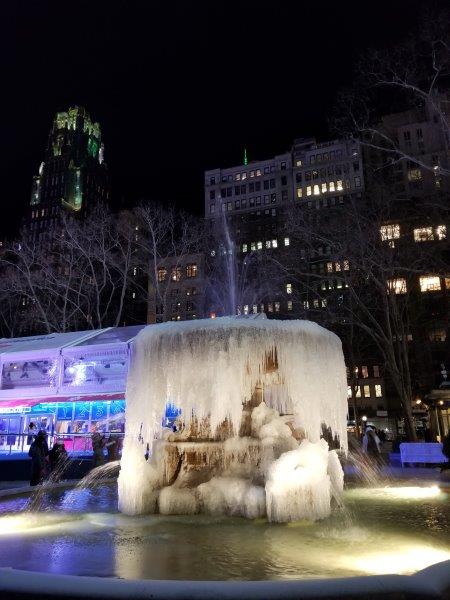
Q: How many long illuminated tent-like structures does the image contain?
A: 1